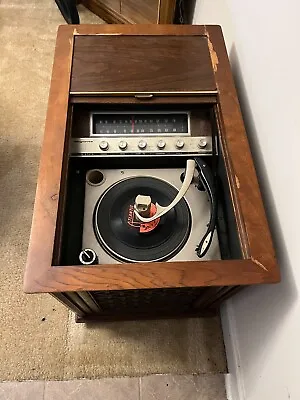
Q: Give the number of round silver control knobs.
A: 6